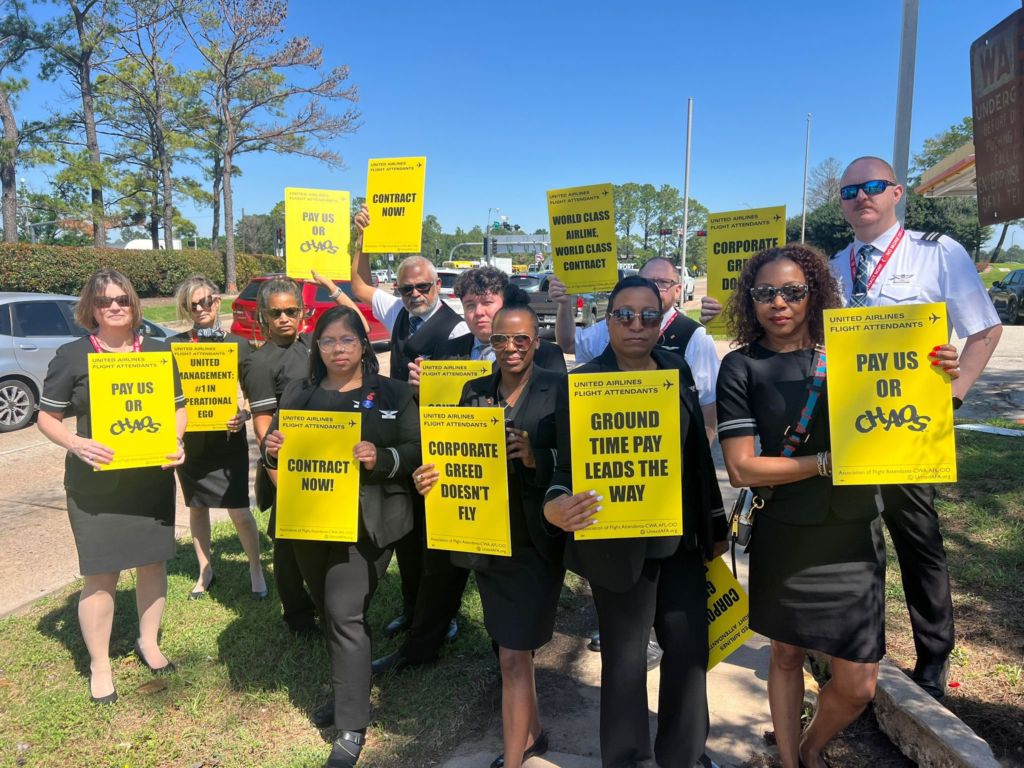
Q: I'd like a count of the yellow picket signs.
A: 12